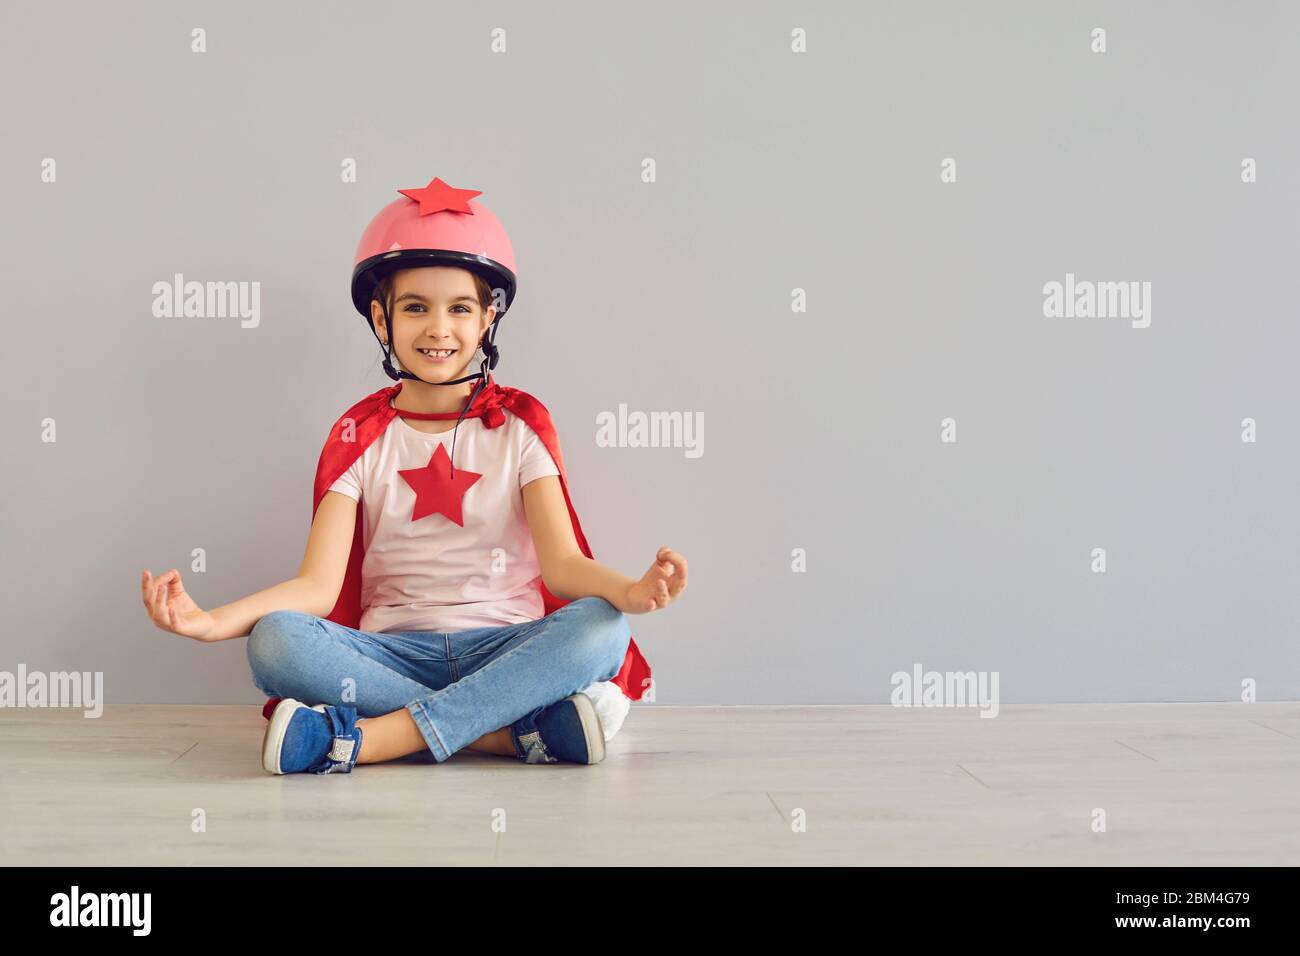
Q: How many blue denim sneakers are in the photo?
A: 2